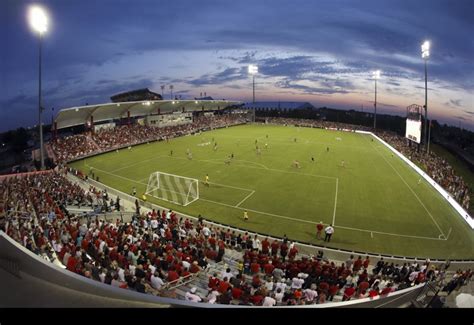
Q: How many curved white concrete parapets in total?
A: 1